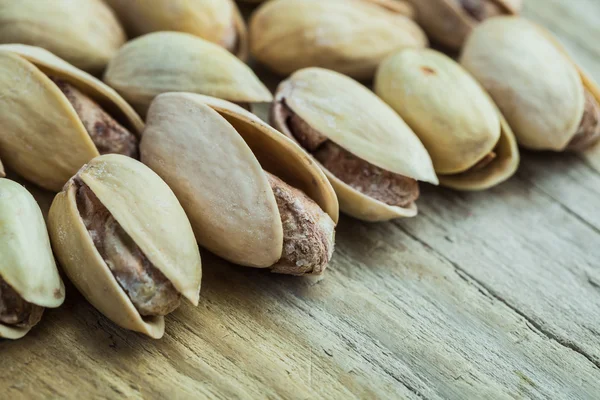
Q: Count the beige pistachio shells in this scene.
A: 12